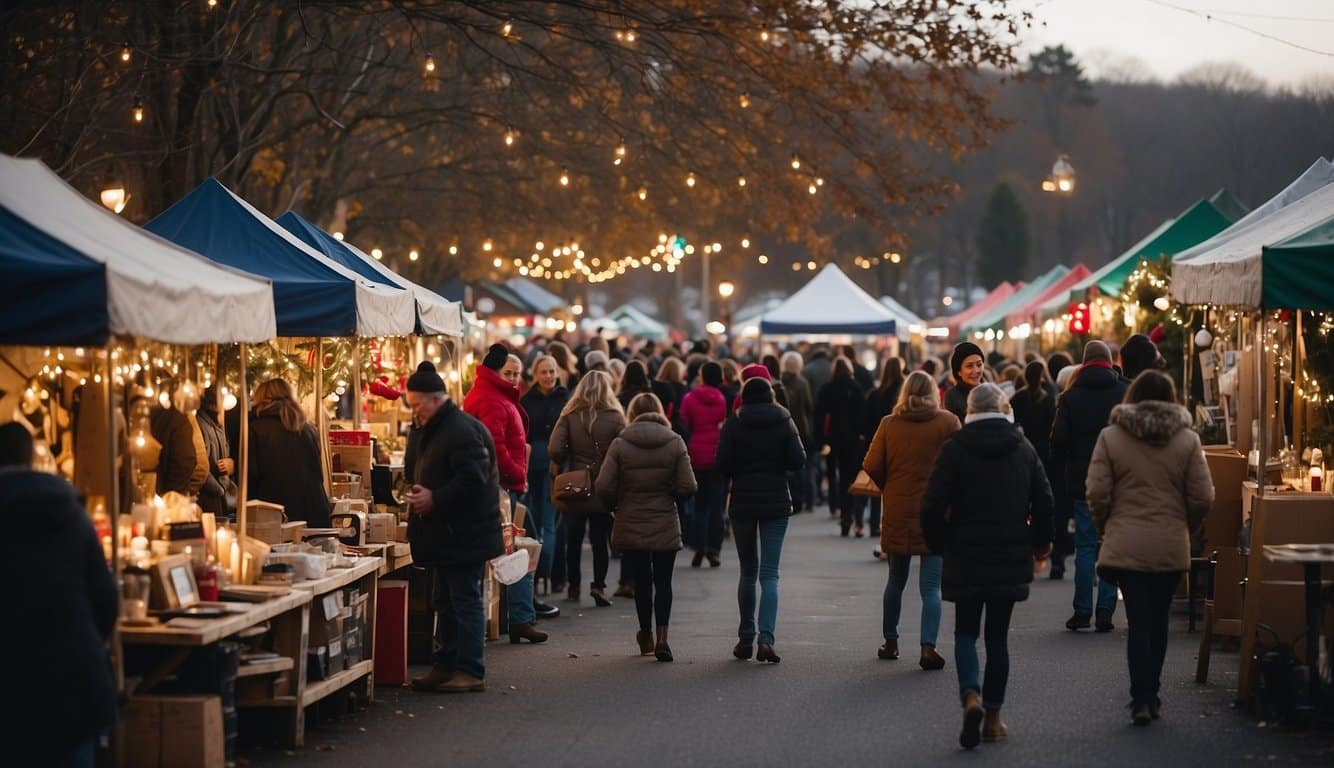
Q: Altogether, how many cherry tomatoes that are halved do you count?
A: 0